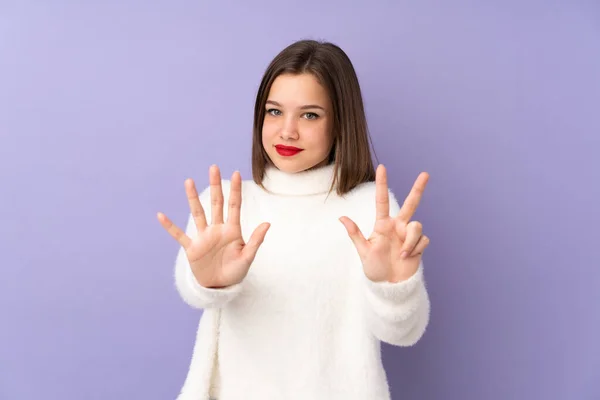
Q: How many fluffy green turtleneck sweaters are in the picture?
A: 0